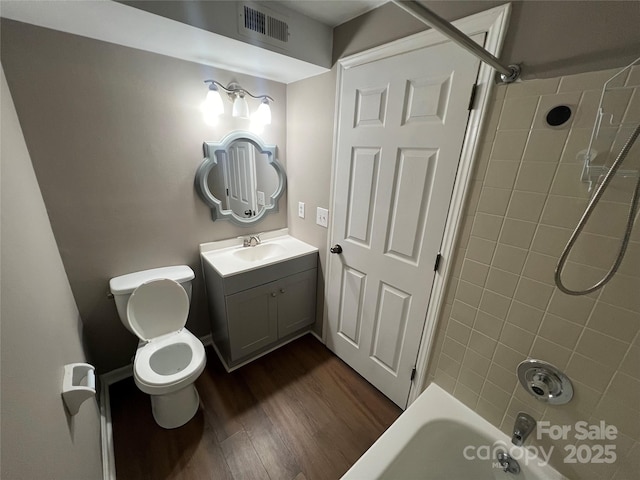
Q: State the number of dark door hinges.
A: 3